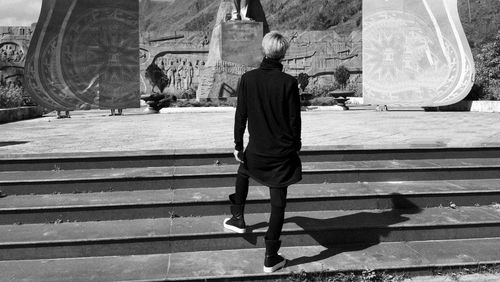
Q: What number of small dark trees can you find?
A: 3